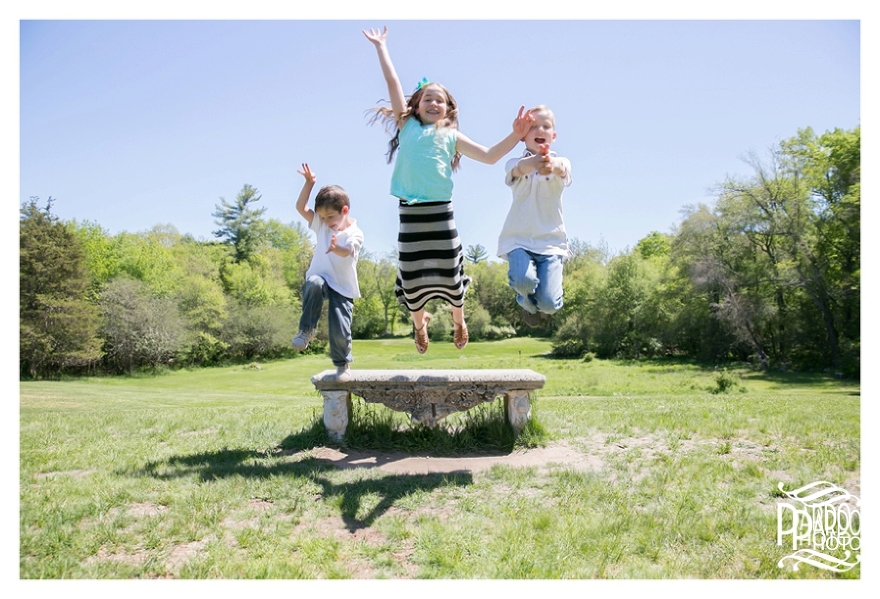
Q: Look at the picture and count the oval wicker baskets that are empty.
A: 0